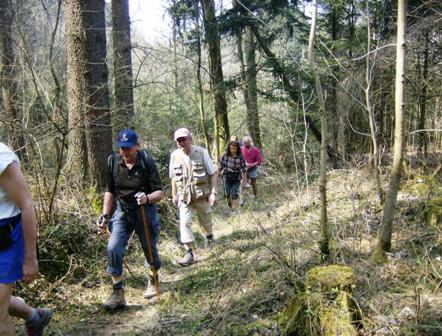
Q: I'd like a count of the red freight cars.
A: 0